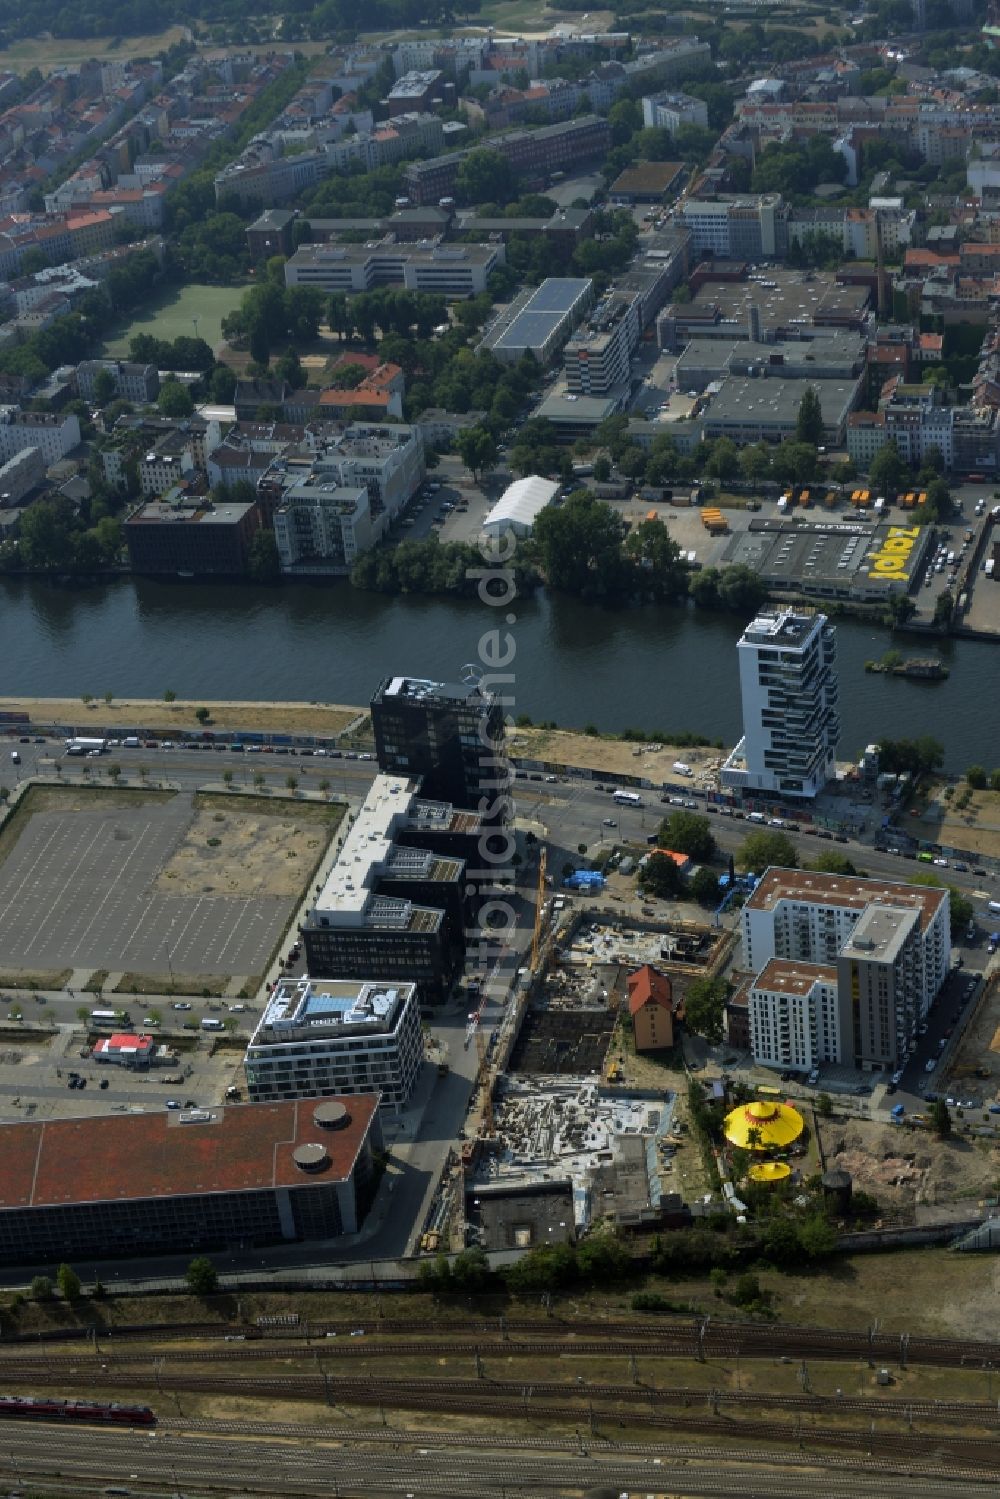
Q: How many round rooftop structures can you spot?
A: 2